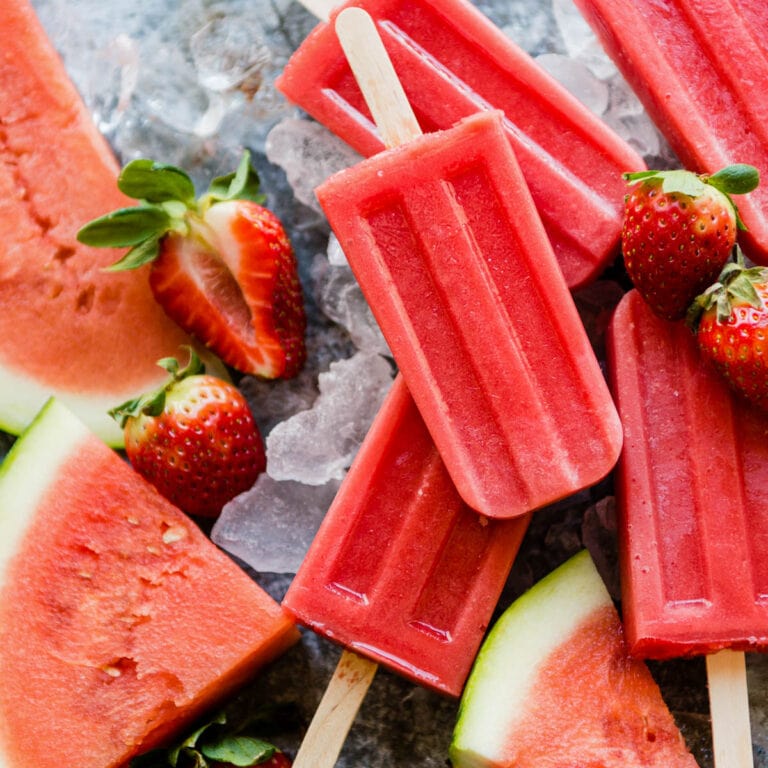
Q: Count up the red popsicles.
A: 5